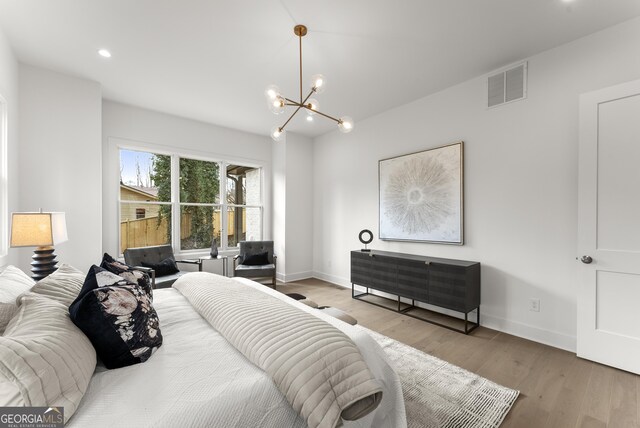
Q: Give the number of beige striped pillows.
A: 2